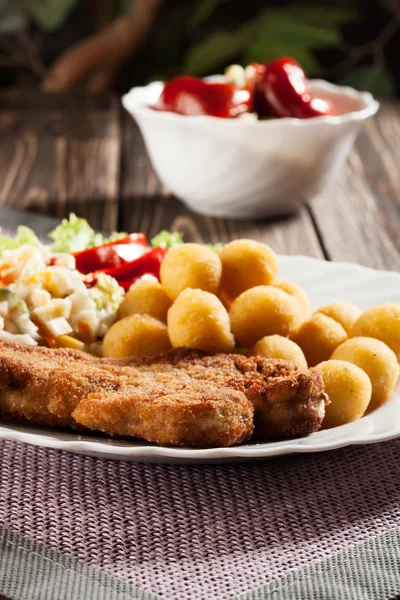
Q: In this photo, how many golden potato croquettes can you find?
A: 13